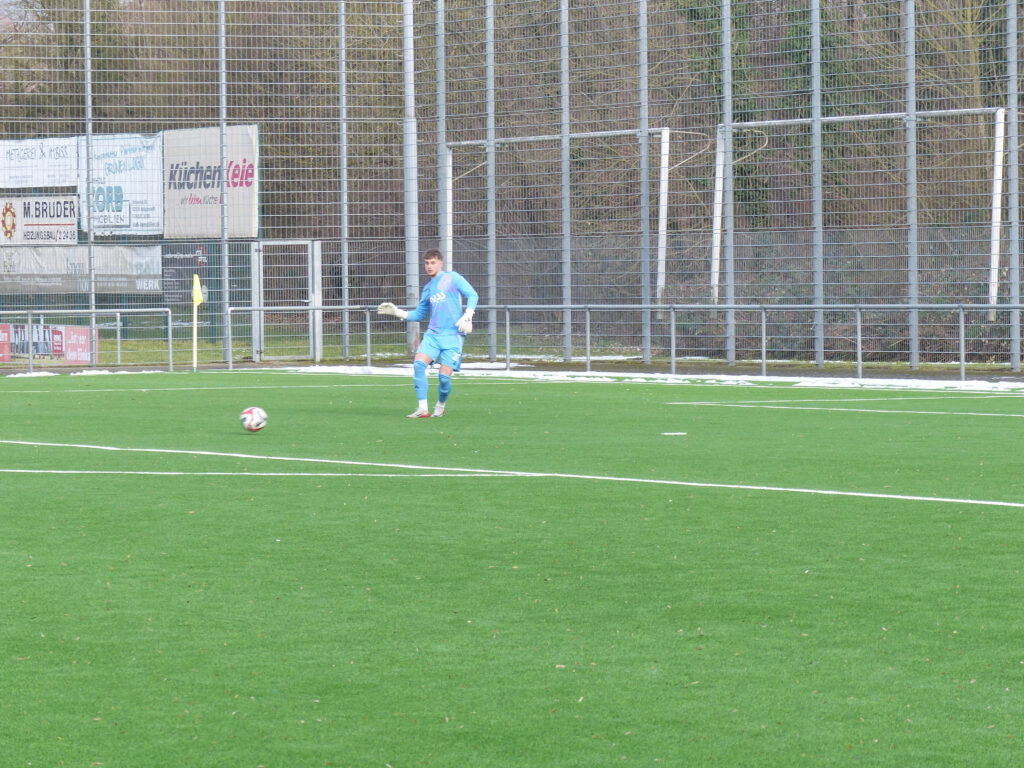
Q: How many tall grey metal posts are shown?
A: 12